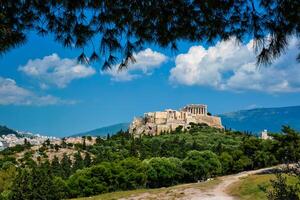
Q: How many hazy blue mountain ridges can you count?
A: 2